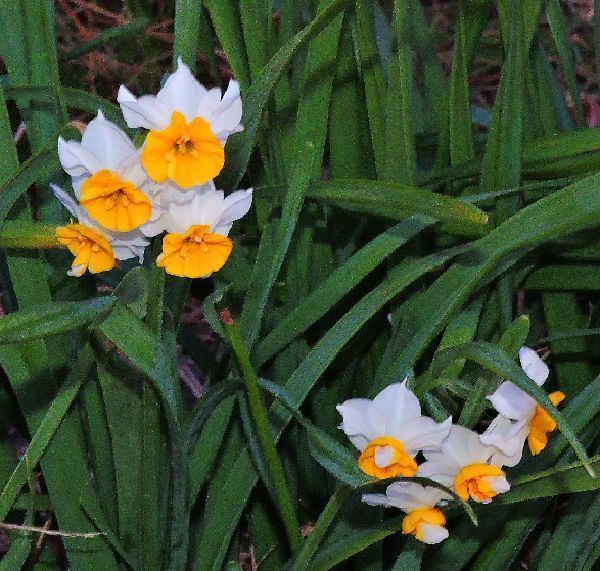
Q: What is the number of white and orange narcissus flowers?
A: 8